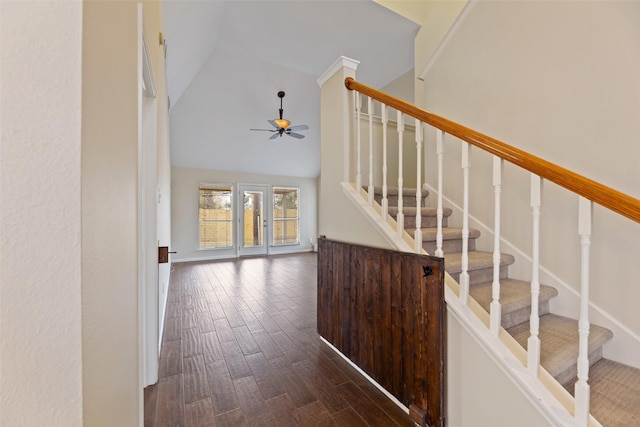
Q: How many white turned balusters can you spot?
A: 10